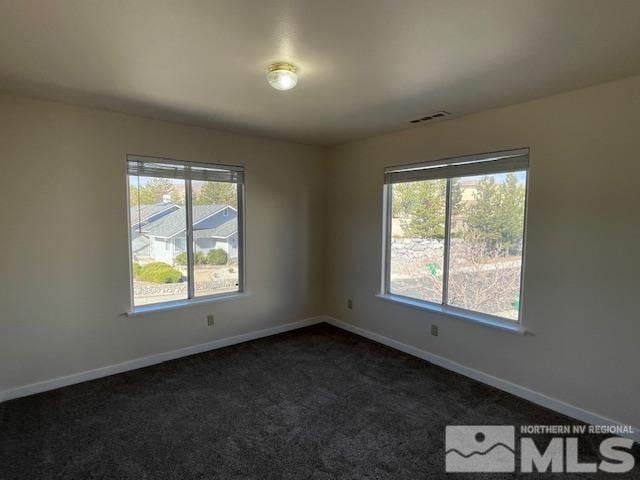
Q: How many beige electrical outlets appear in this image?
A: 3